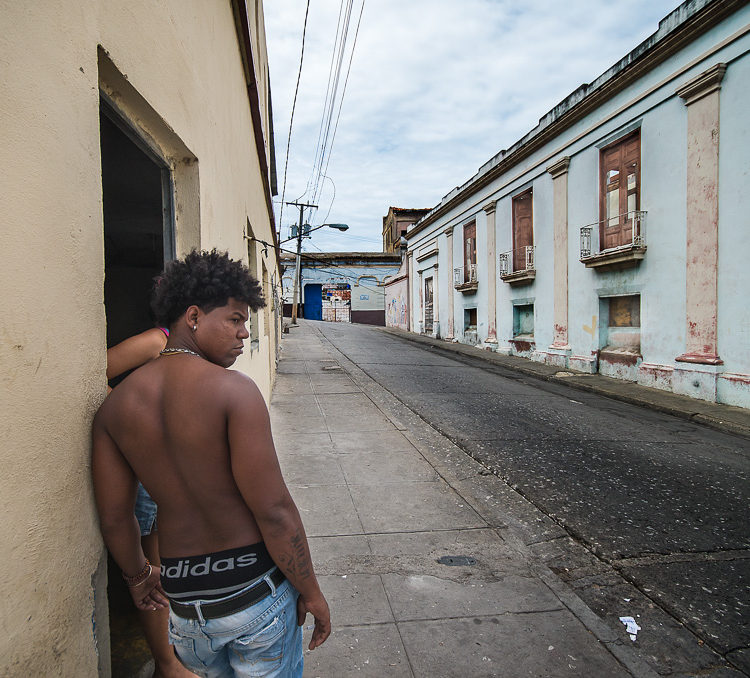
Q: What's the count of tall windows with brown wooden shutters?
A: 3